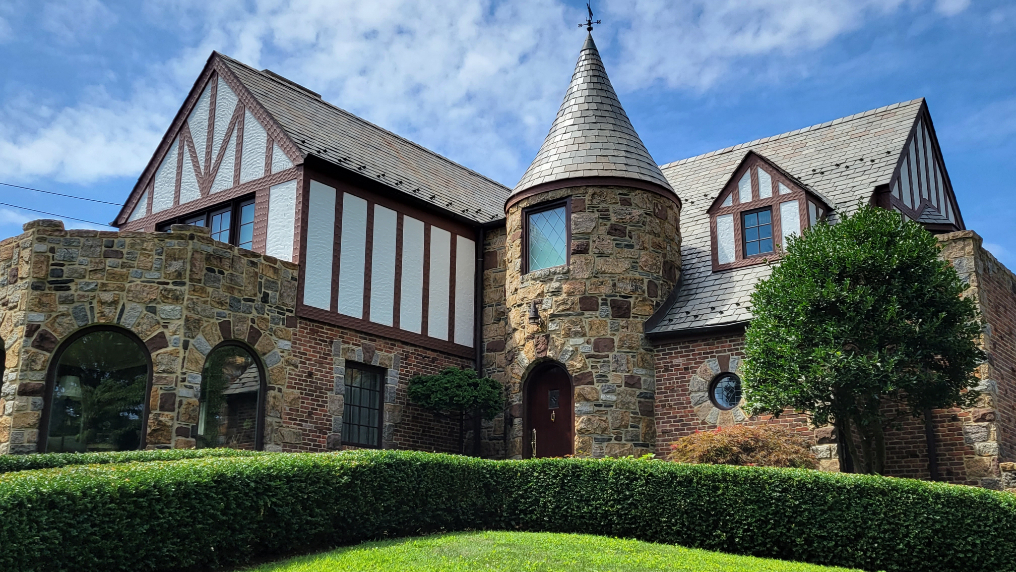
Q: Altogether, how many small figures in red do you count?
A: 0